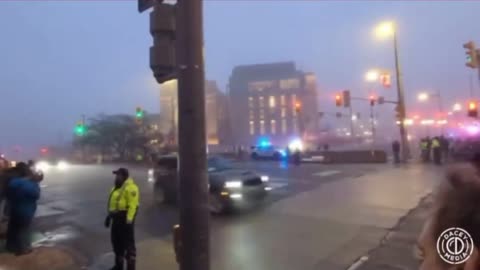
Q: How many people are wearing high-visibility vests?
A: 3